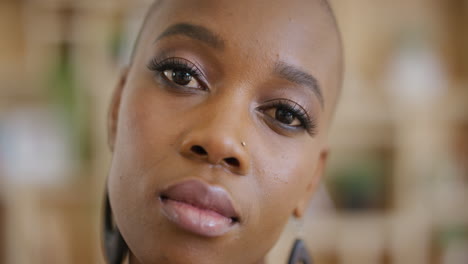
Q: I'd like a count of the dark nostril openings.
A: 2